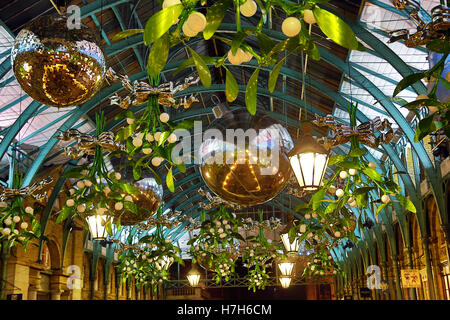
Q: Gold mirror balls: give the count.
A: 3